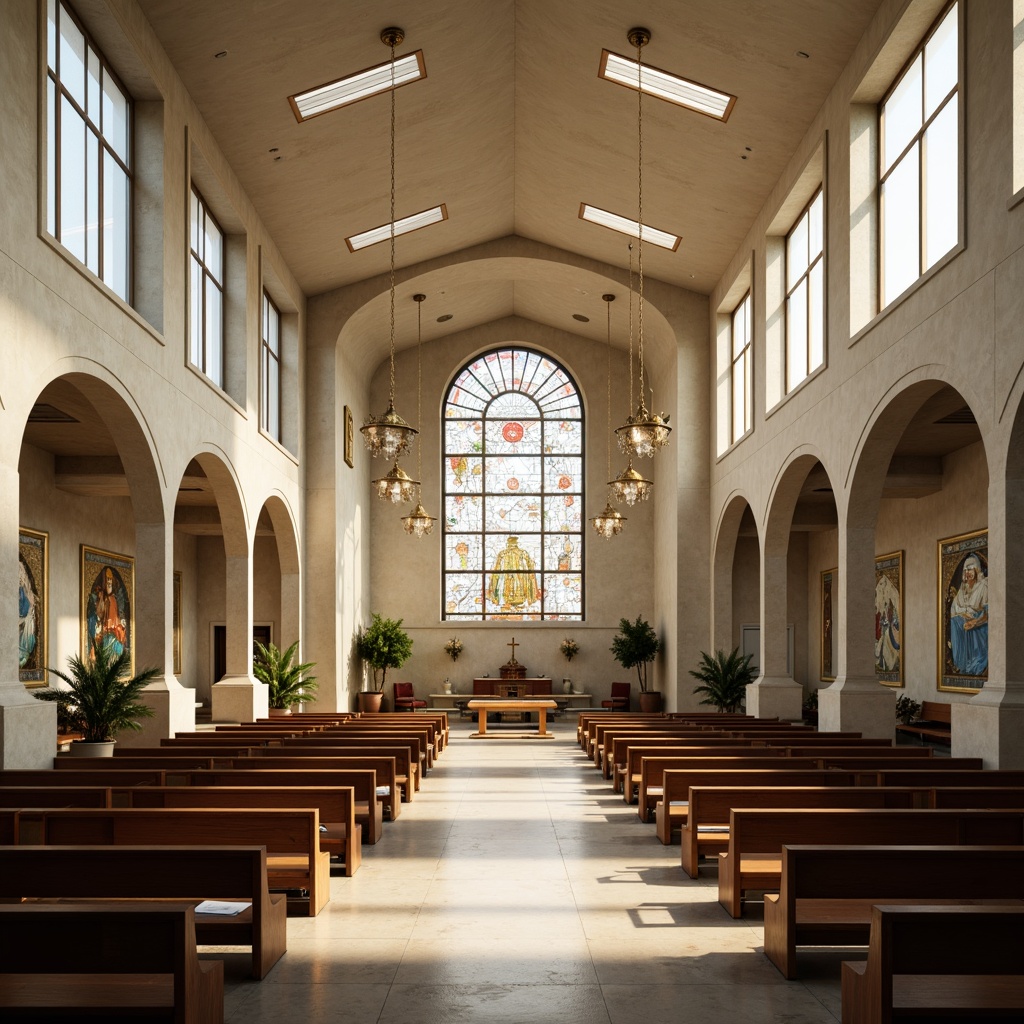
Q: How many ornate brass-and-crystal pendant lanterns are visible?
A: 6